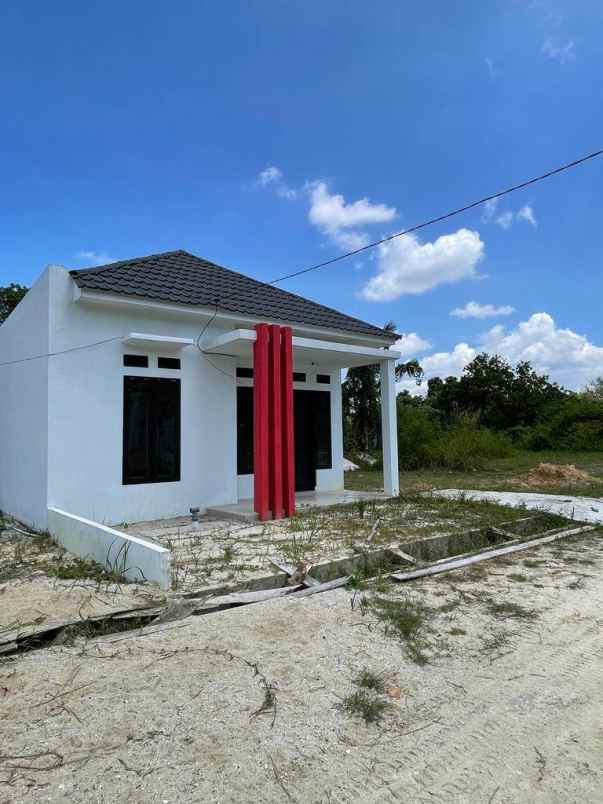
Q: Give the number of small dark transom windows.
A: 5